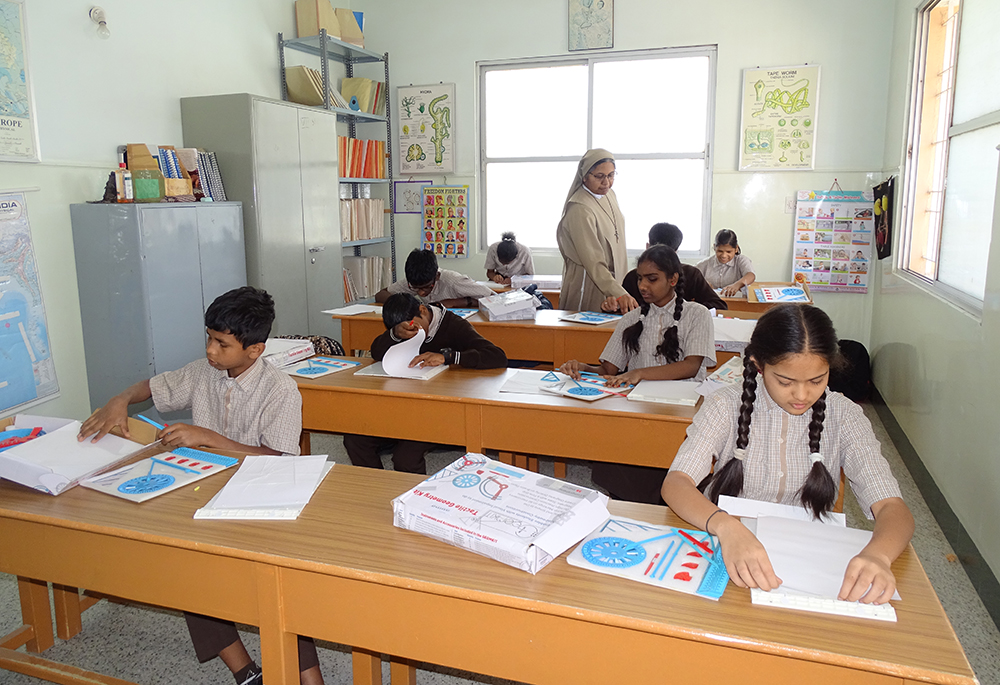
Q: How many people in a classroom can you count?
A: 9